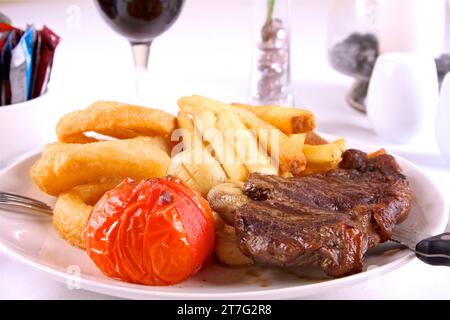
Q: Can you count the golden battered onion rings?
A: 3